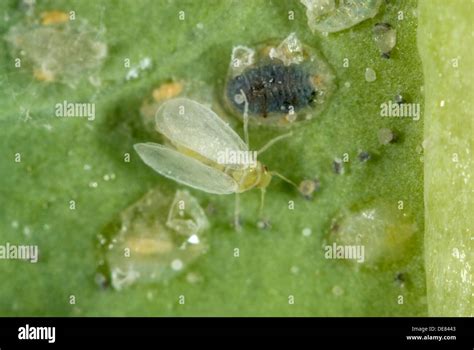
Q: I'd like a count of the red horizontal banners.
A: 0